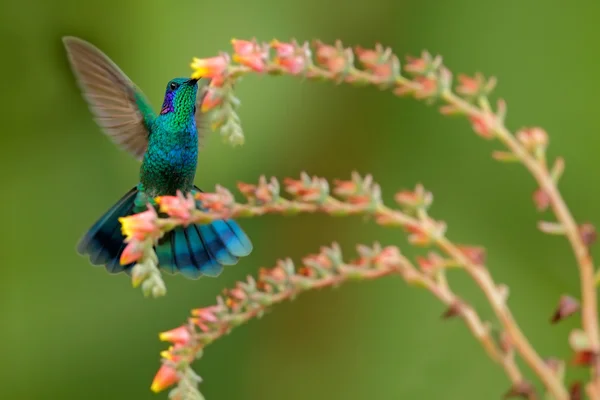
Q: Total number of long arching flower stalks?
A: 3